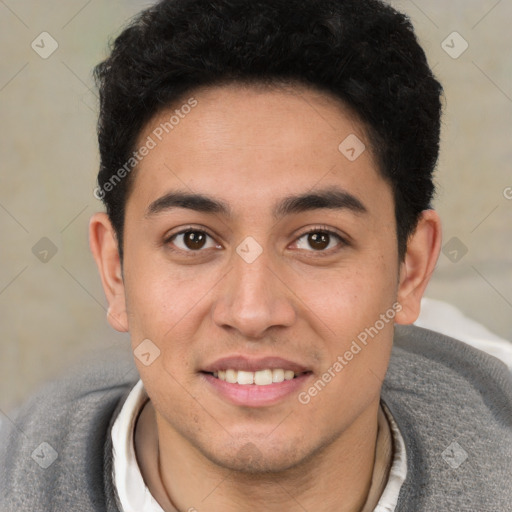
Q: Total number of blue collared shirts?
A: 0